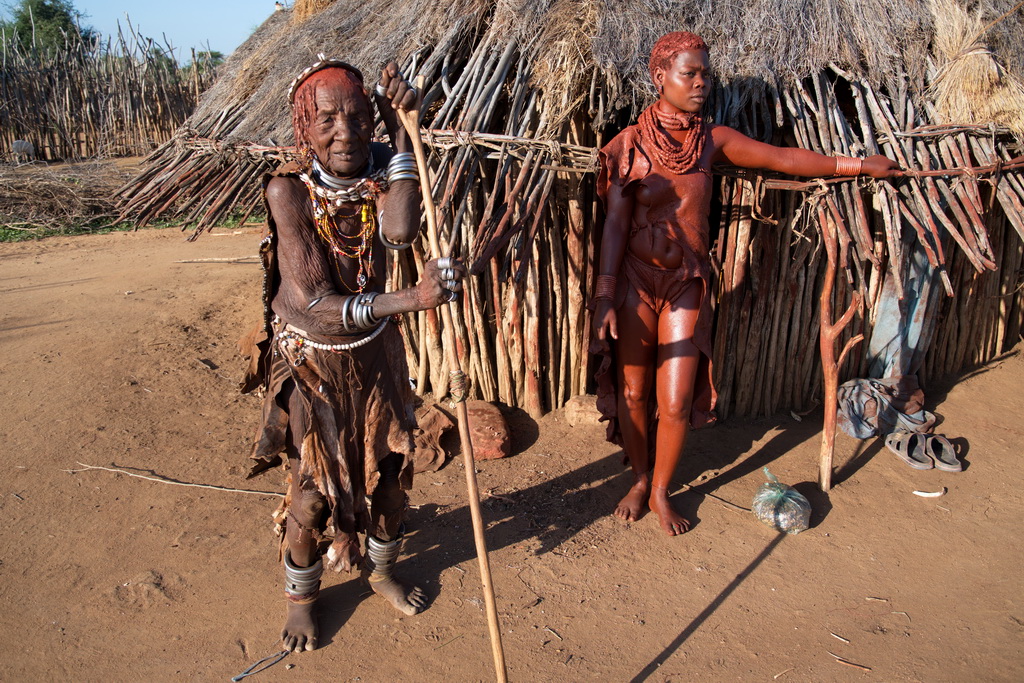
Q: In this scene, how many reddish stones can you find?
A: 1